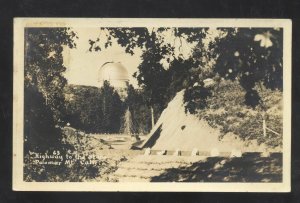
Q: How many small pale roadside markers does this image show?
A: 6